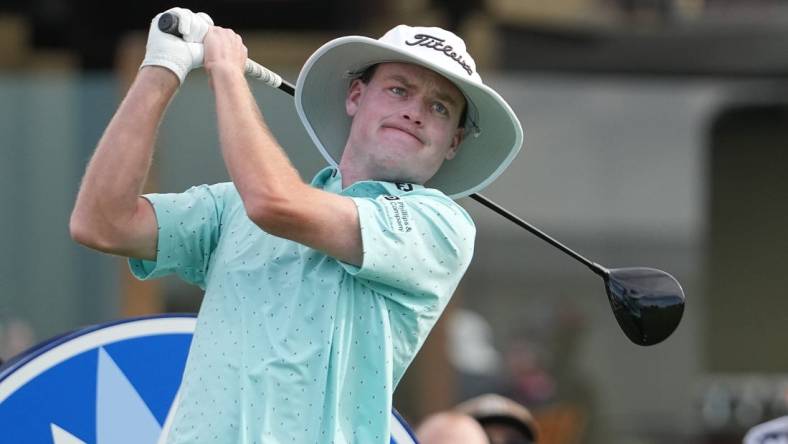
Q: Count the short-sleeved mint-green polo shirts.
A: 1